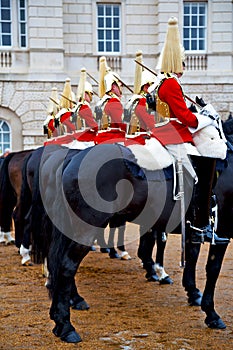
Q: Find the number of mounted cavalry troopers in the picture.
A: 6